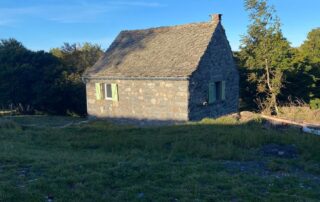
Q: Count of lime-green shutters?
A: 4